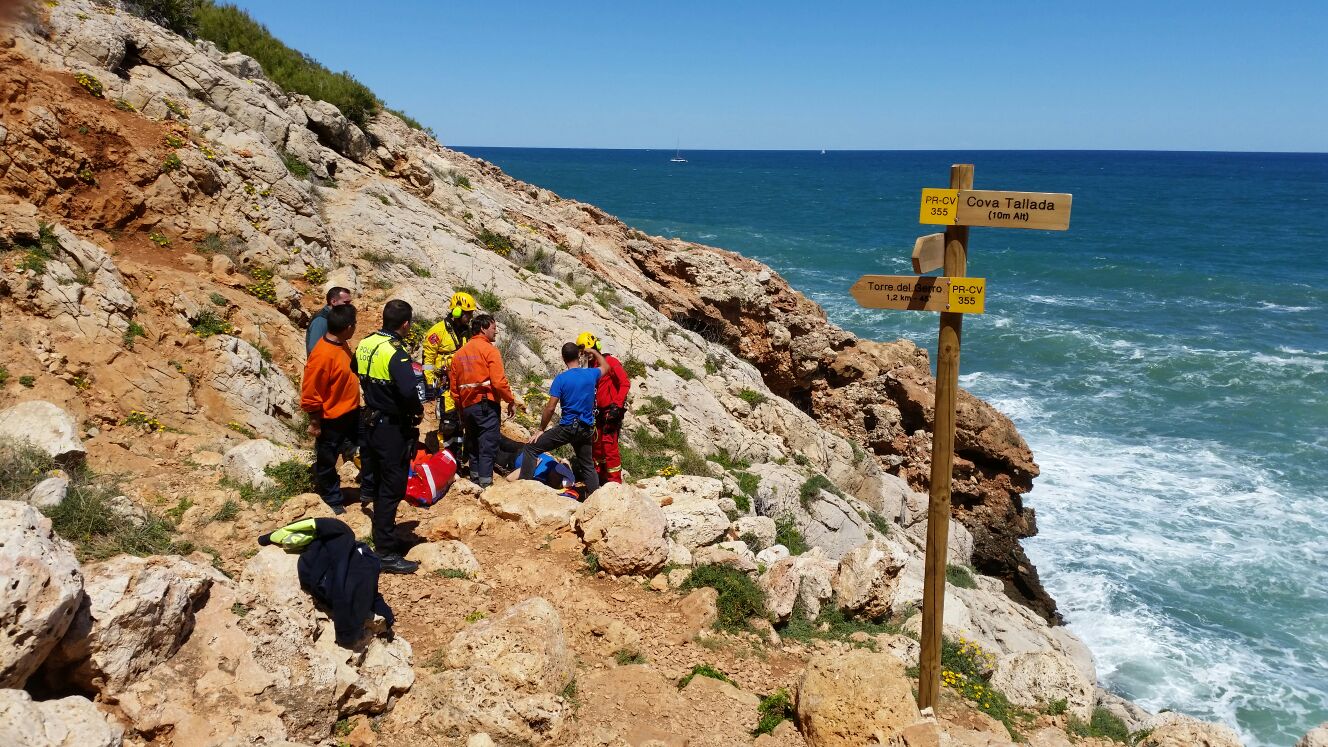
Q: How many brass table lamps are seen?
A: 0